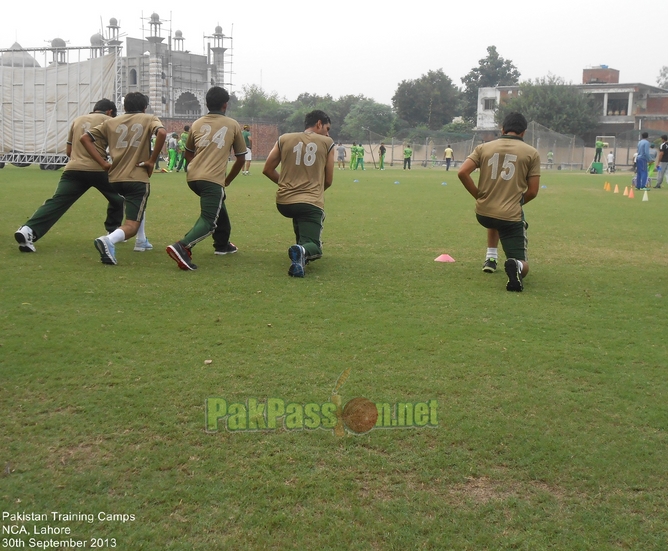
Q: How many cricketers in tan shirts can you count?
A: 5